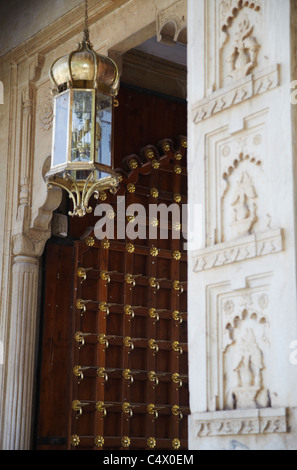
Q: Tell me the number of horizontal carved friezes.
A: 3